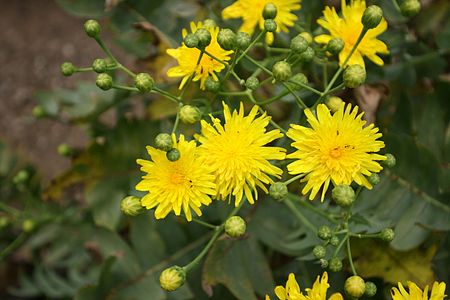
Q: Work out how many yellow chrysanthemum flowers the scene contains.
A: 8